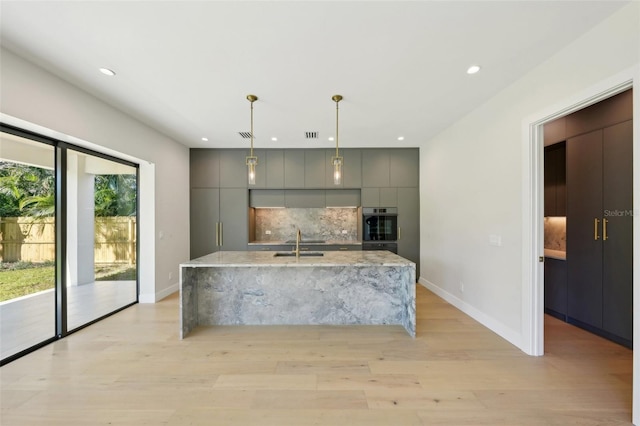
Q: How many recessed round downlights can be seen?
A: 6